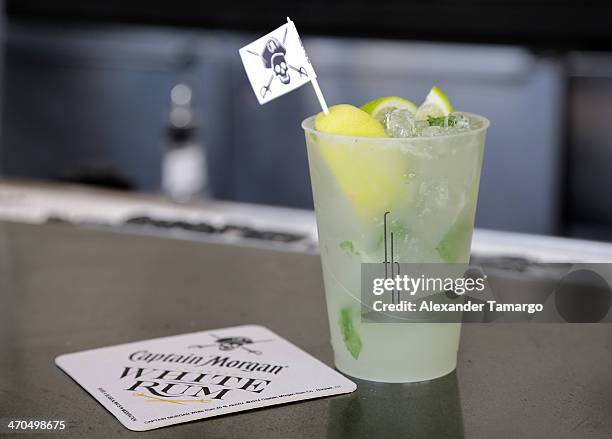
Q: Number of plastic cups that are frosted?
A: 1